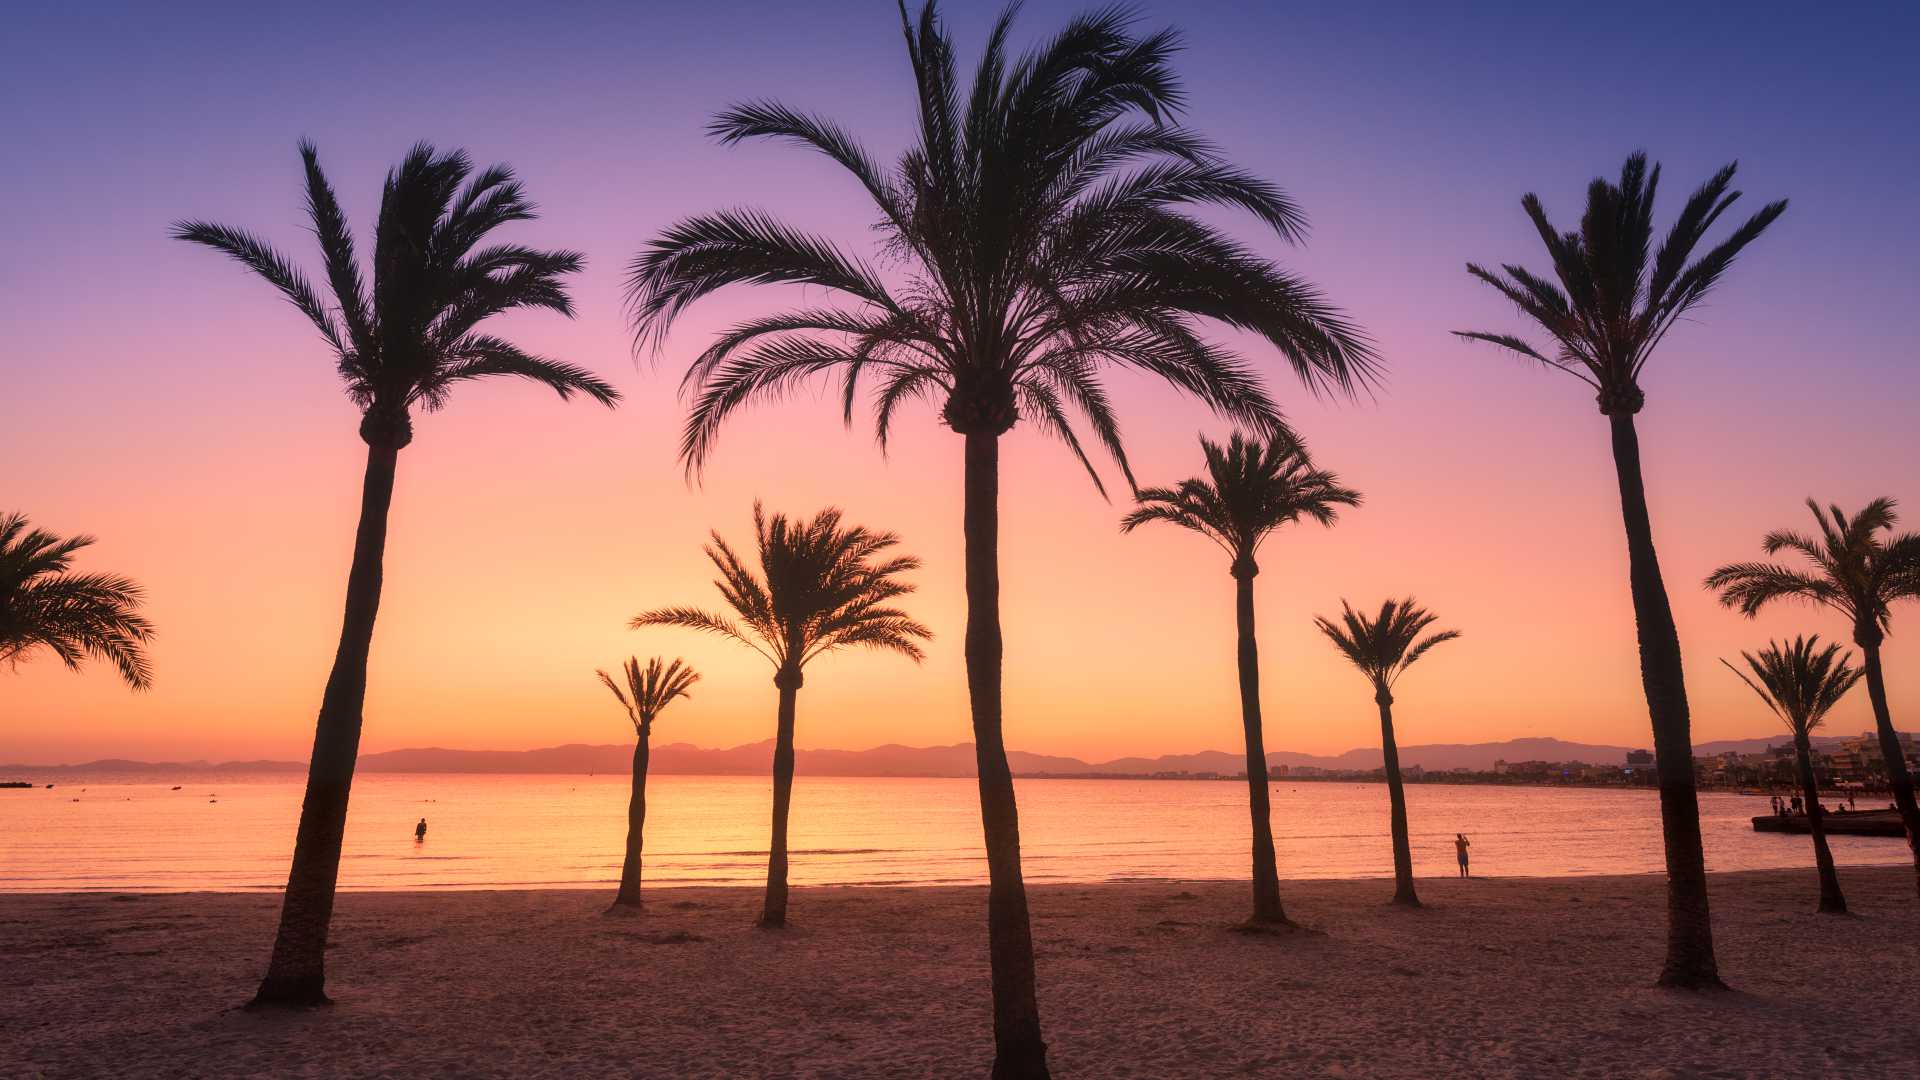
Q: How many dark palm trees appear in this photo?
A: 10